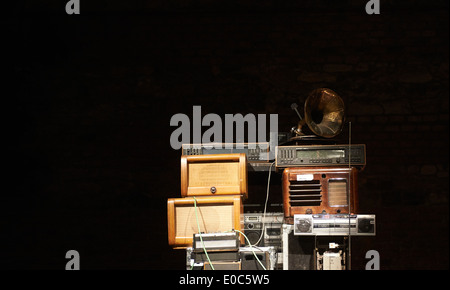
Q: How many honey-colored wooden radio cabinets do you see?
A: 2